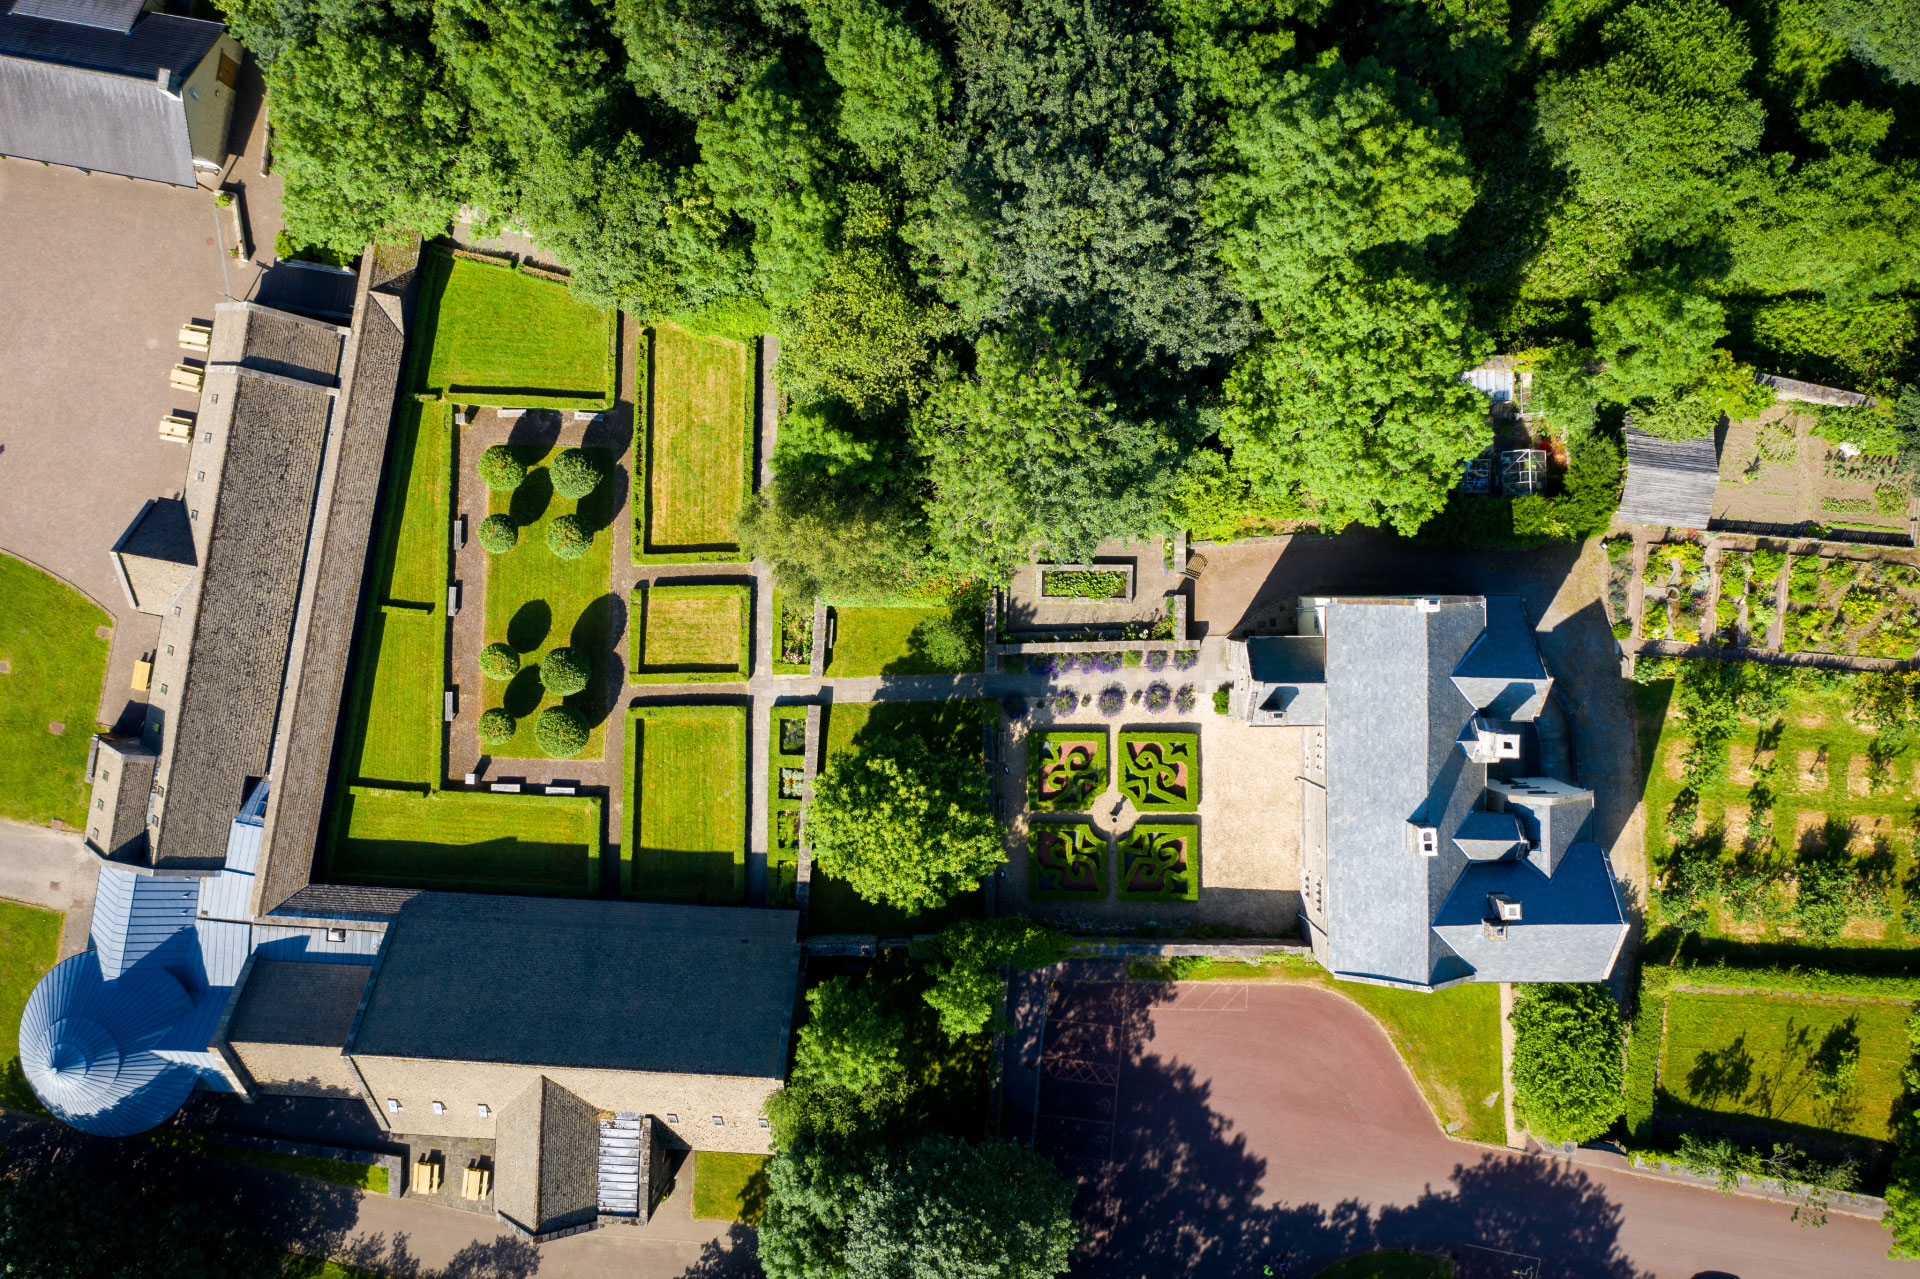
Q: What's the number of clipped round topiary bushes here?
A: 8